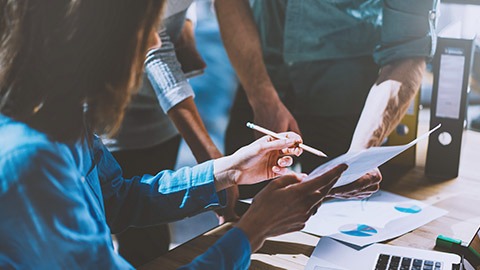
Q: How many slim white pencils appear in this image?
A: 1